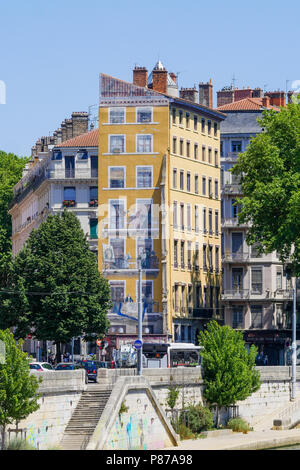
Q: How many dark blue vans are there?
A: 1